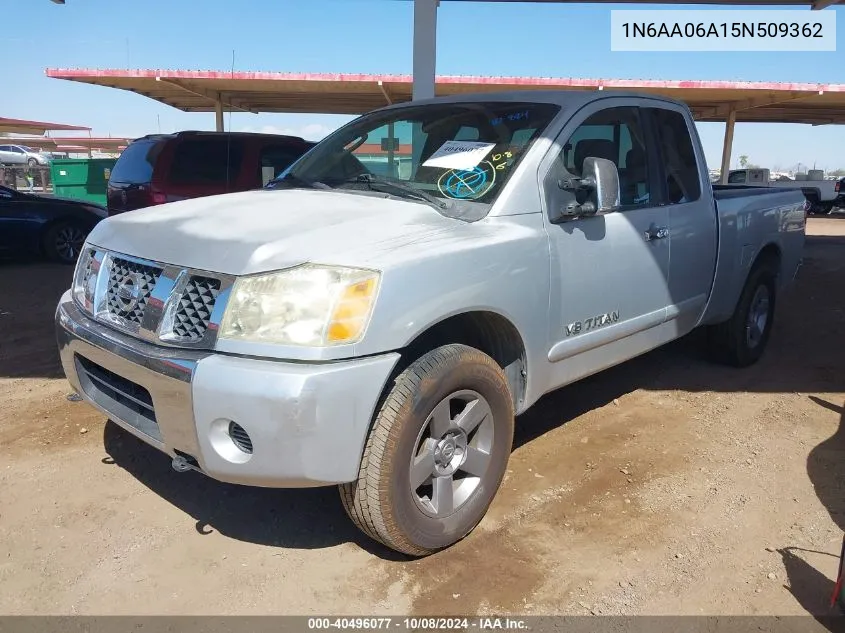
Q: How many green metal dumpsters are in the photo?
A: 1